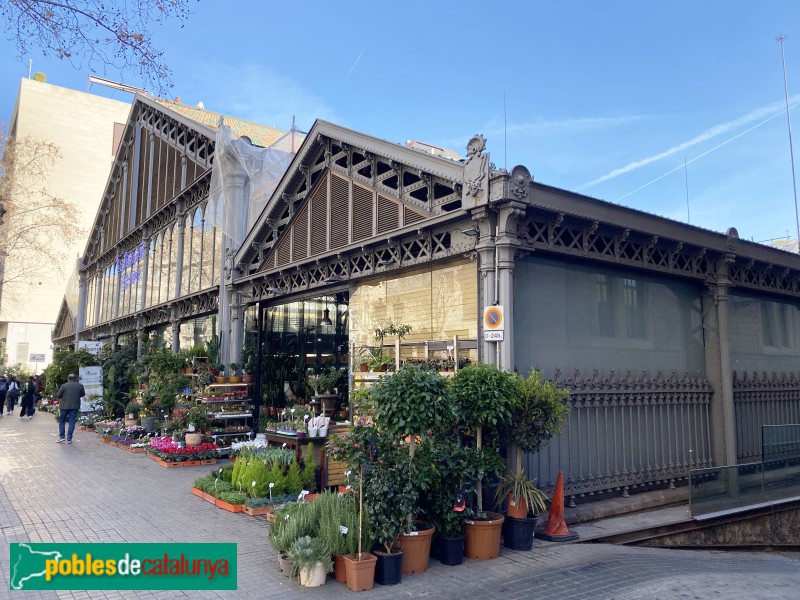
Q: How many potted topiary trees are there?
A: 3